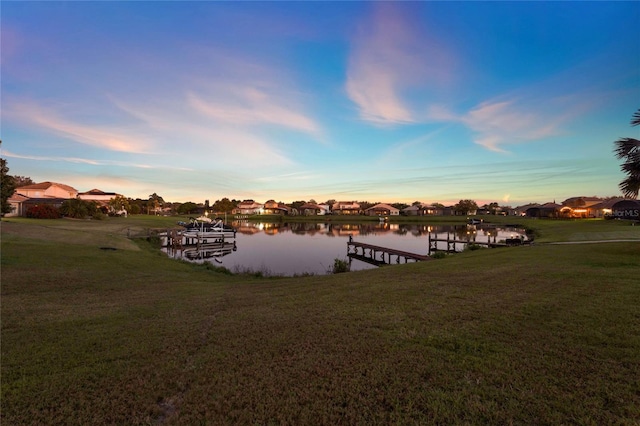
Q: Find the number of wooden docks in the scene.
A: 3